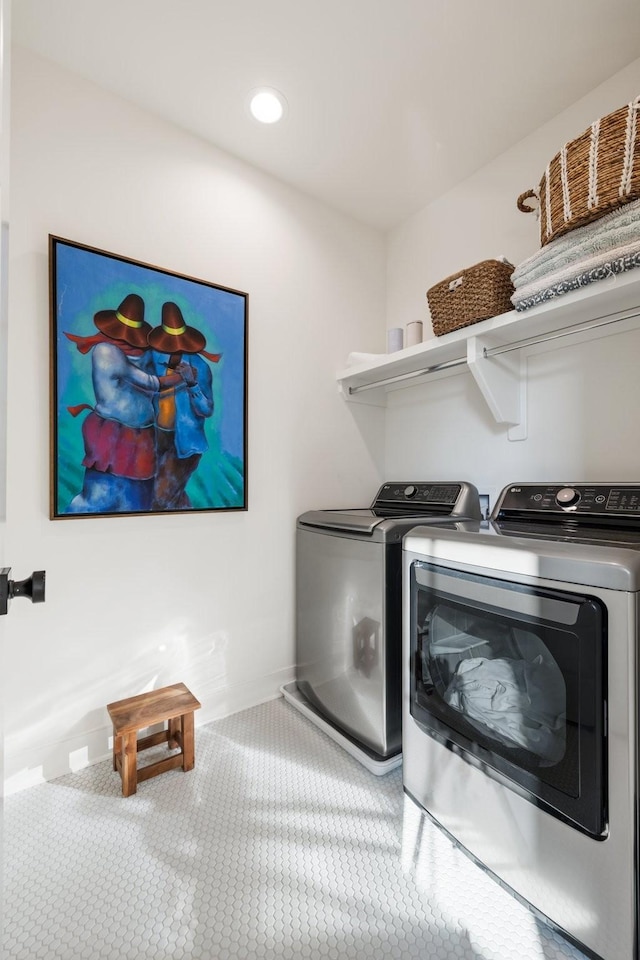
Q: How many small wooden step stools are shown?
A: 1